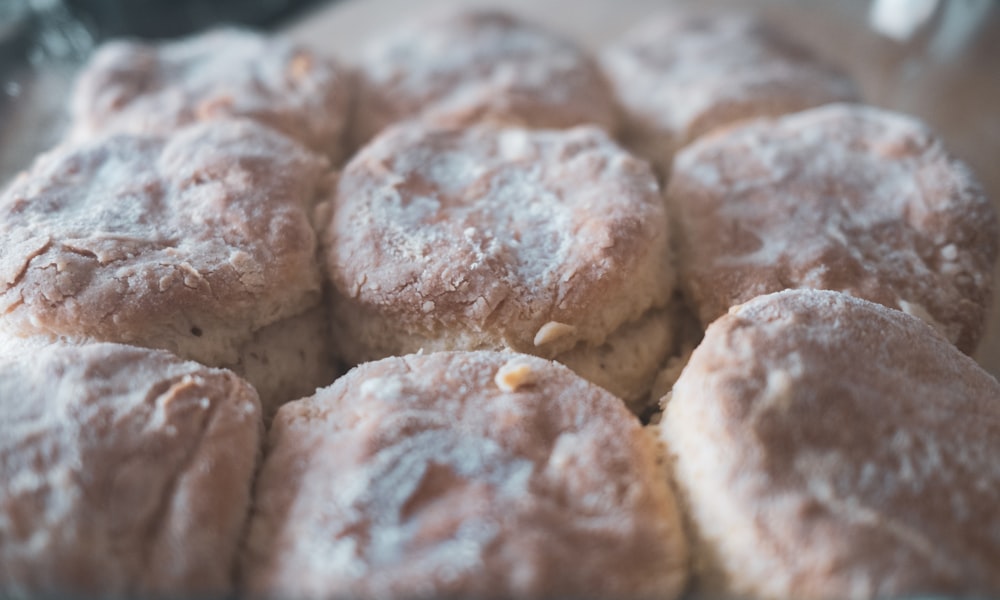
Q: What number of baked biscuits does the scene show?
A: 9